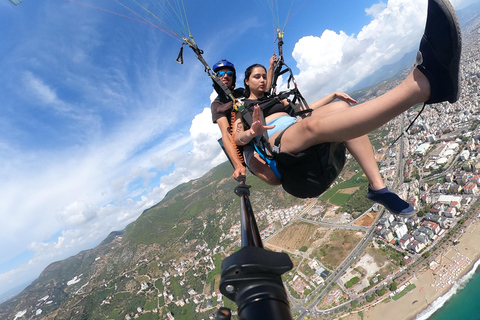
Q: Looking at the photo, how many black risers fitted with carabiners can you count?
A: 2